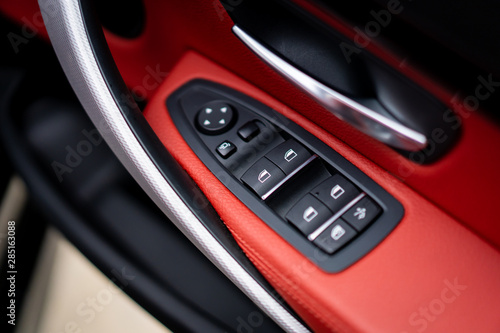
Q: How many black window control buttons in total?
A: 4